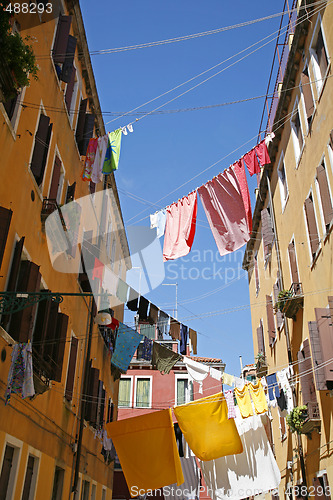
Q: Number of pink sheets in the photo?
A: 2